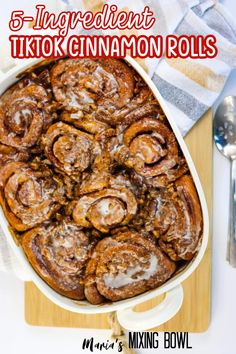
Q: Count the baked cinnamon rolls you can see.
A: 9